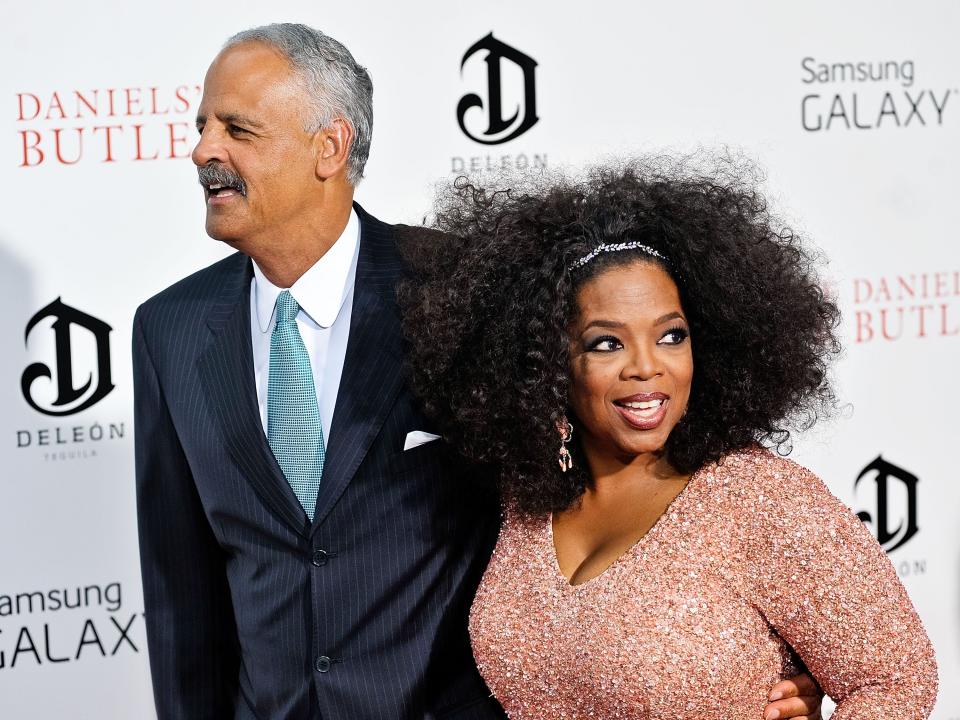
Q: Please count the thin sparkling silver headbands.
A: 1